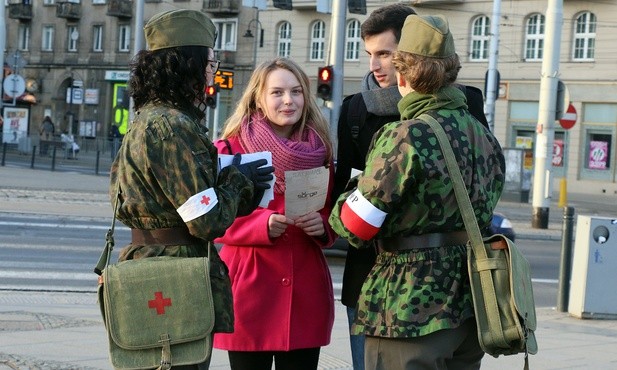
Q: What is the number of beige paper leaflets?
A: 1